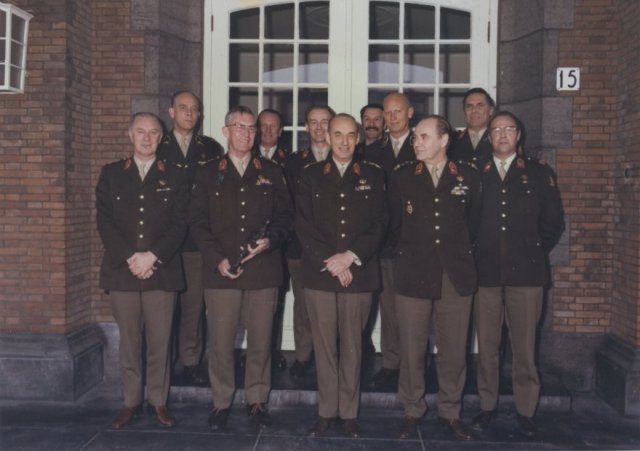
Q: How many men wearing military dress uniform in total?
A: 11